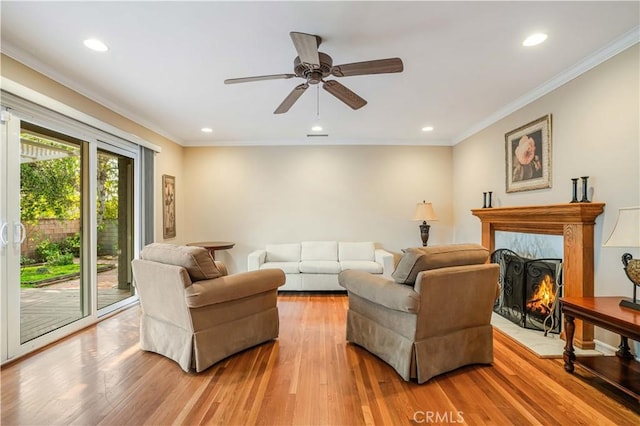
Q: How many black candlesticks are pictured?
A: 4